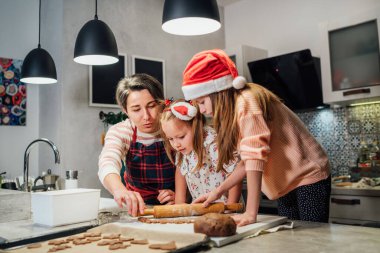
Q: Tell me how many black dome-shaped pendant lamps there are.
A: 3